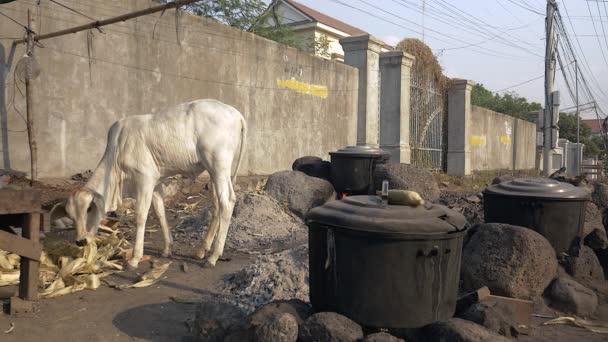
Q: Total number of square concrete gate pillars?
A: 3